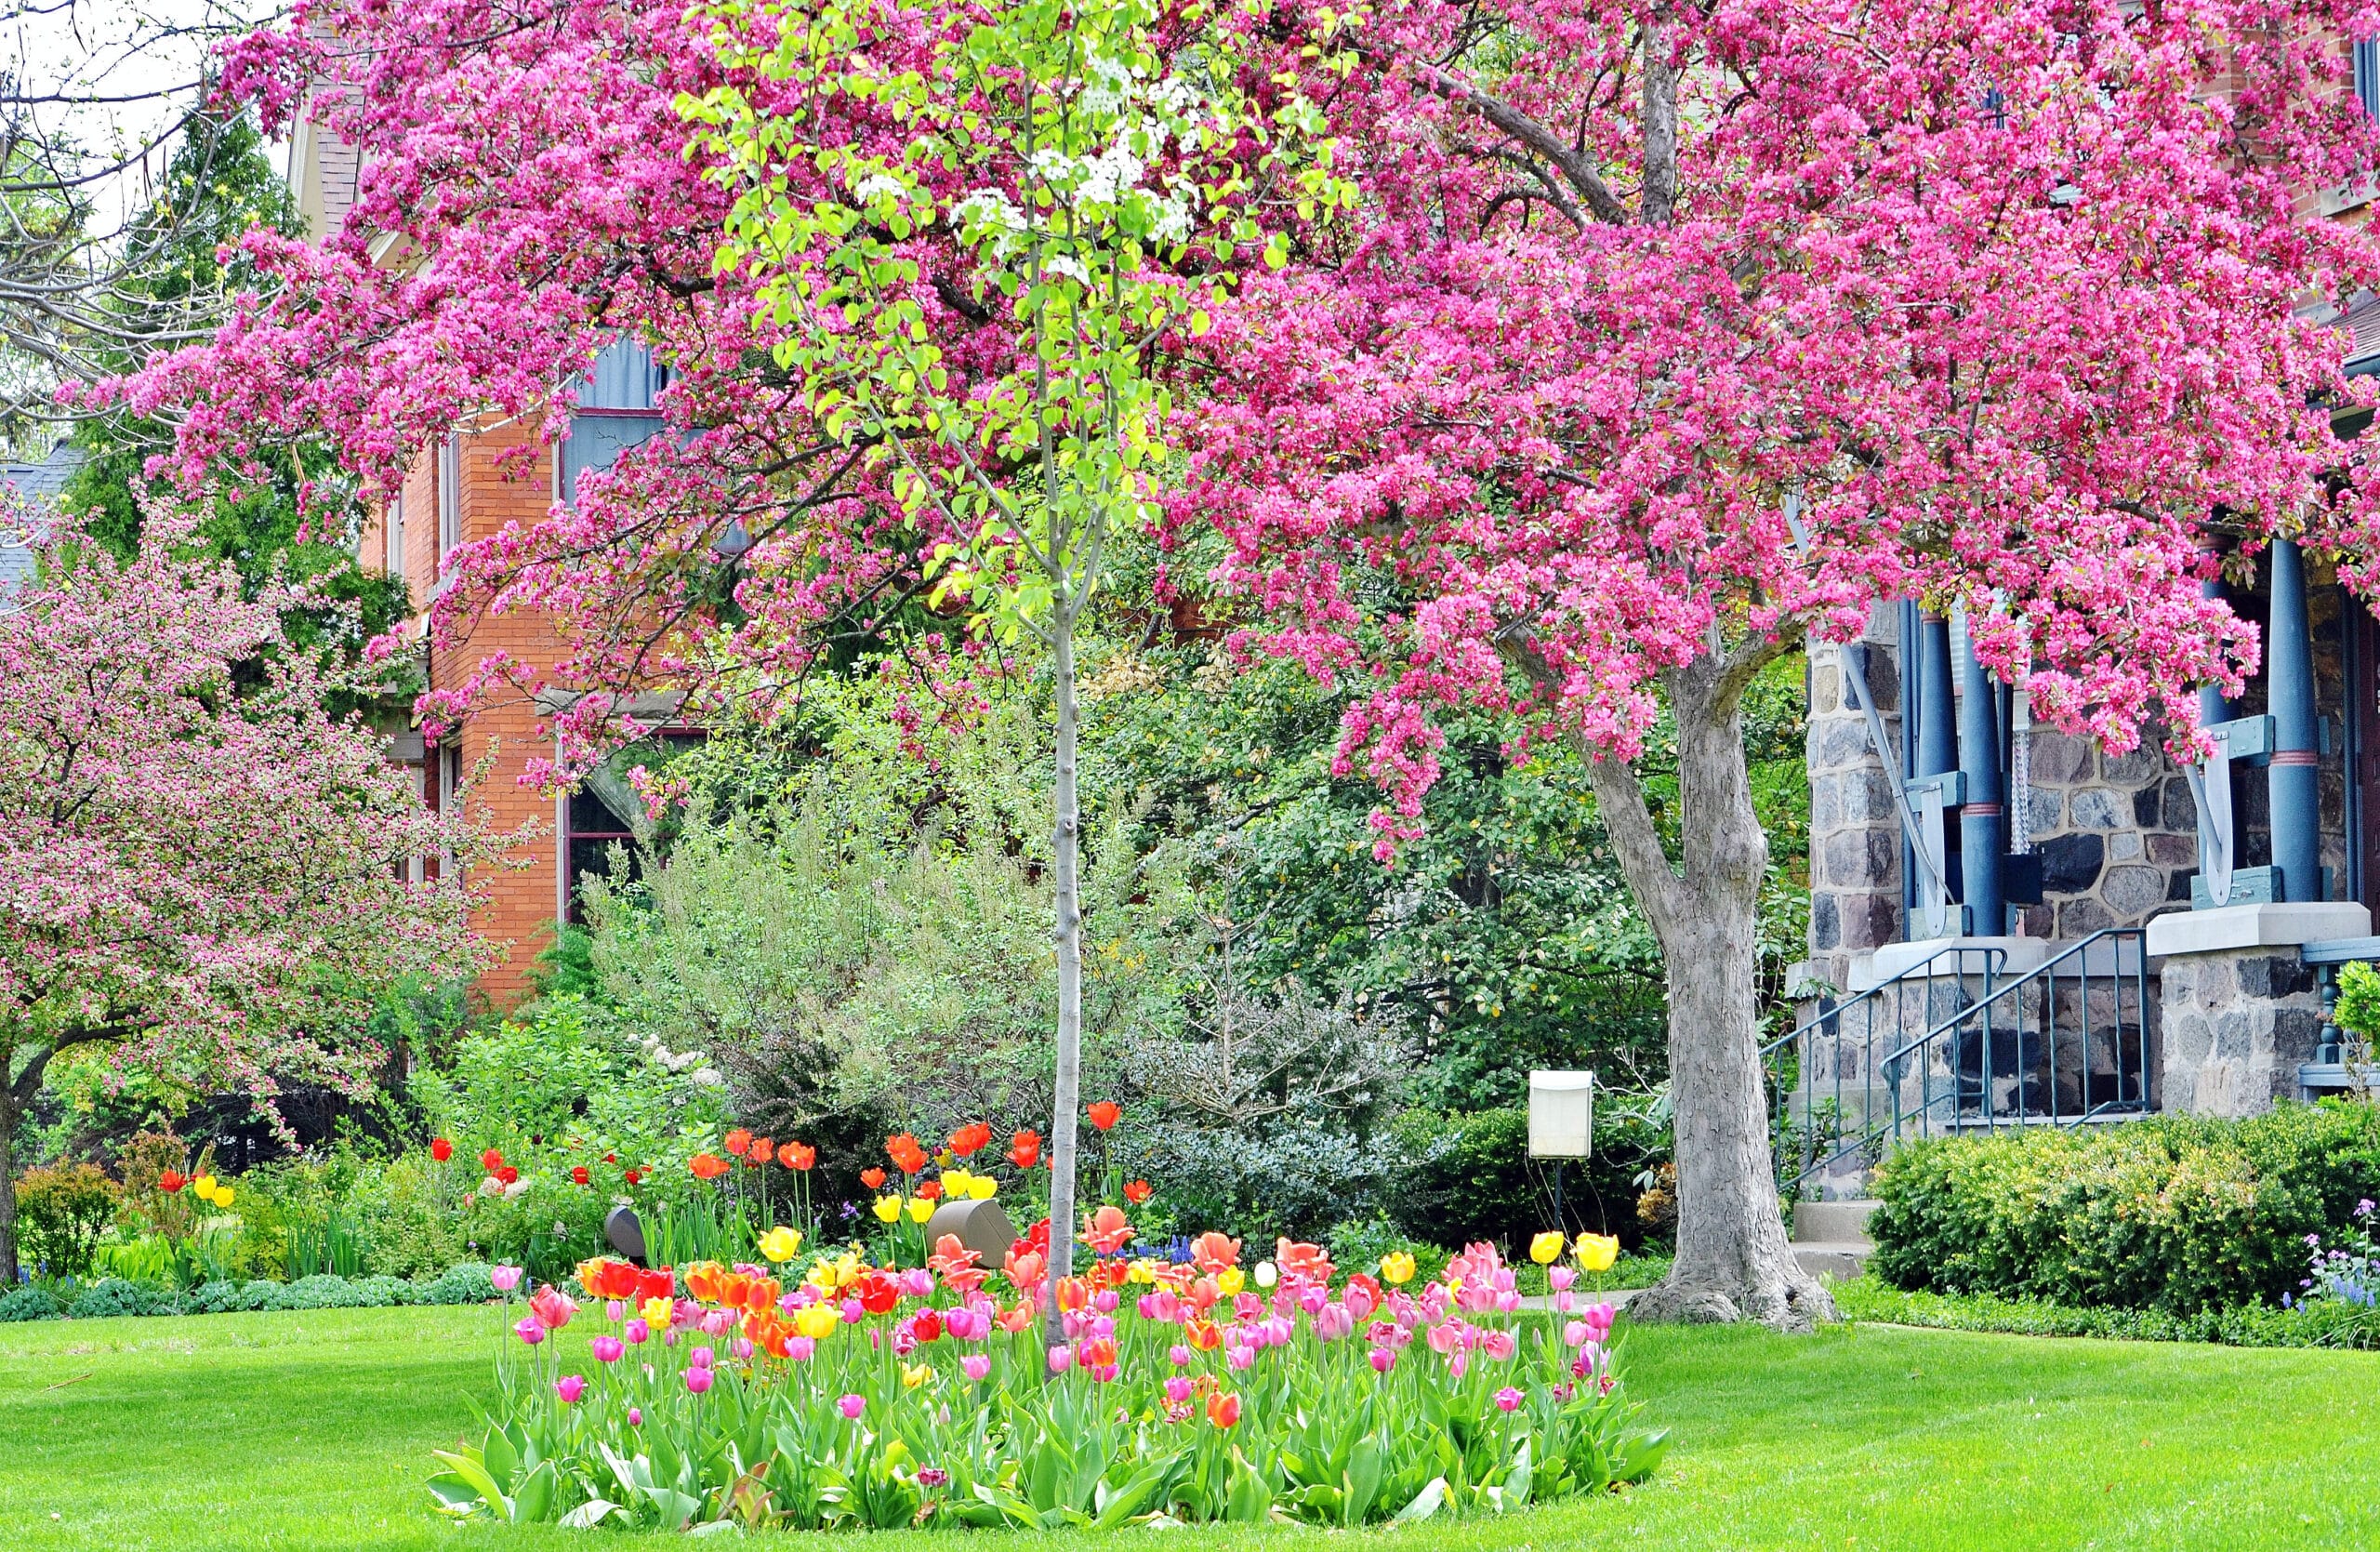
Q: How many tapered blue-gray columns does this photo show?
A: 4